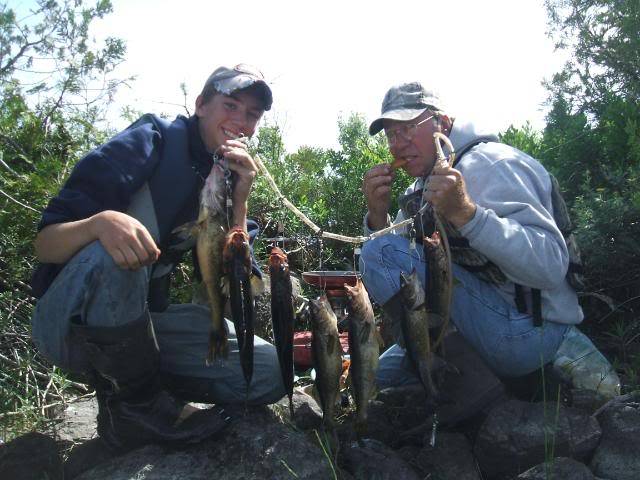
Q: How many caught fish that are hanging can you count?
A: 7